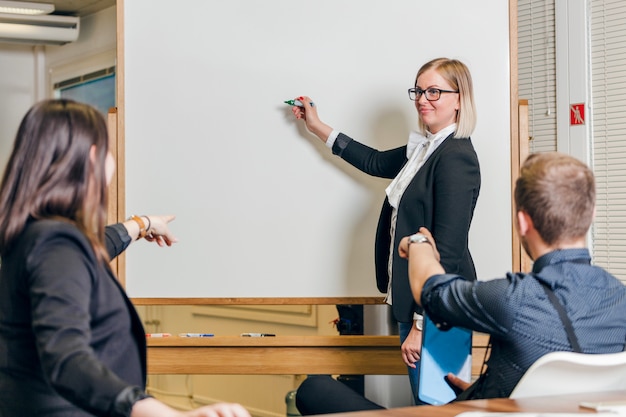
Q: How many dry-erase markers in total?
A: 4